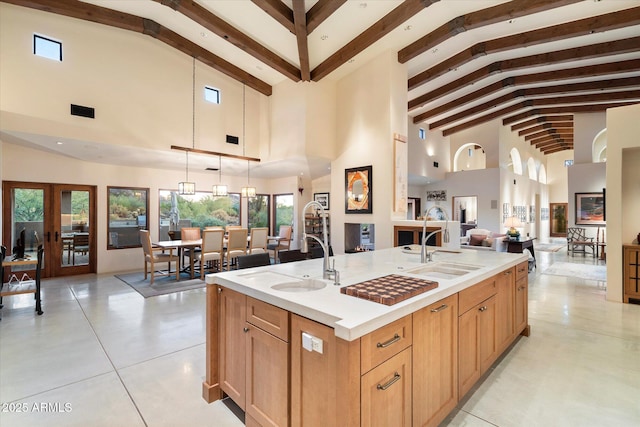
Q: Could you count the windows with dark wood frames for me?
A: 4